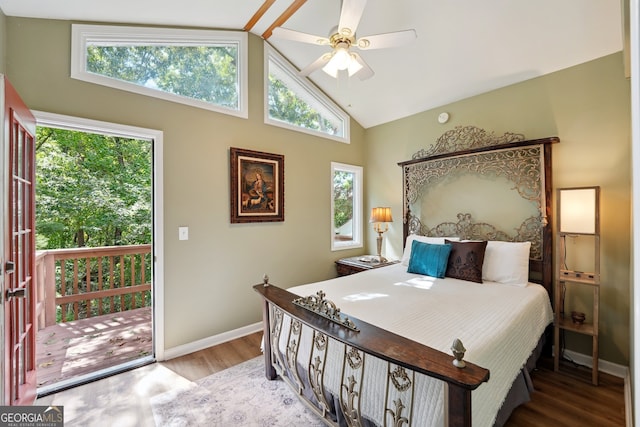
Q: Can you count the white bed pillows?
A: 2